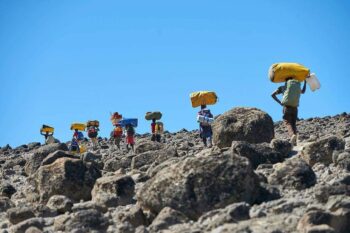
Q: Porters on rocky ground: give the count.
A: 8